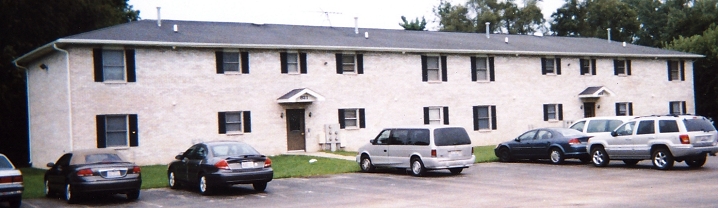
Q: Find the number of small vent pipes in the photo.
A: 4